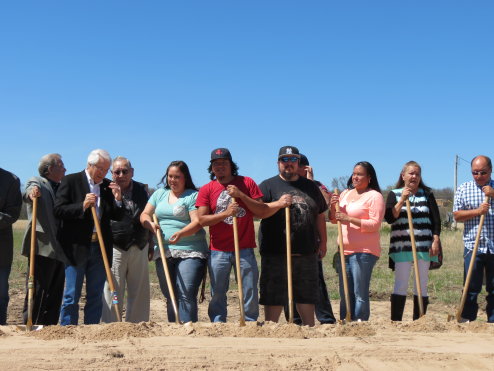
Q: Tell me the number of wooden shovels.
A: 8